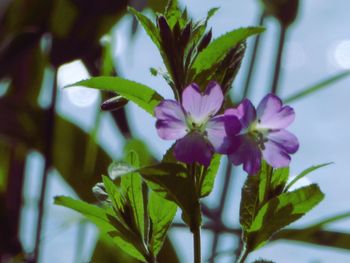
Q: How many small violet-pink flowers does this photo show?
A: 2